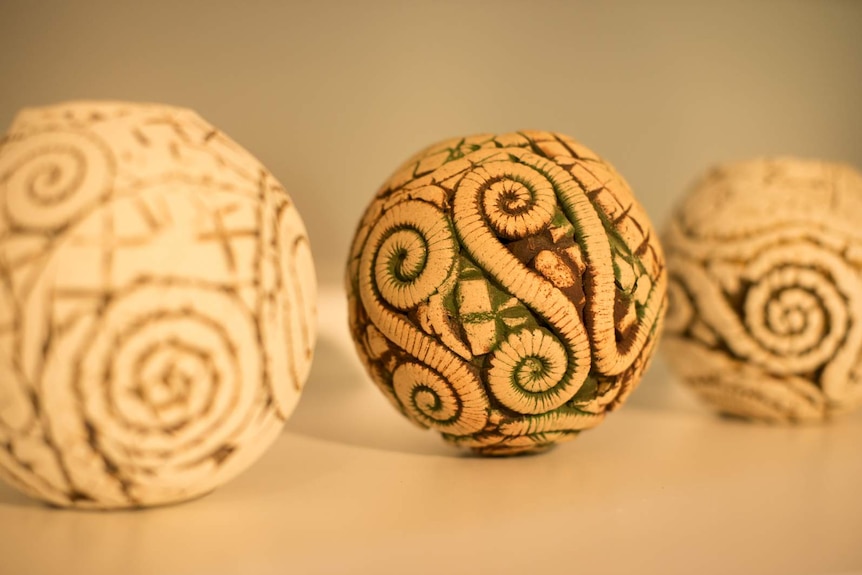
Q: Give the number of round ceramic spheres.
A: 3